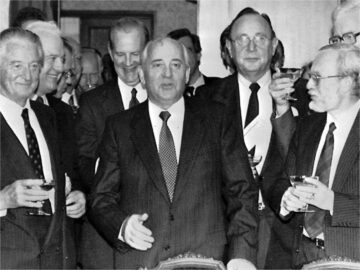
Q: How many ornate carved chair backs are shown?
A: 2